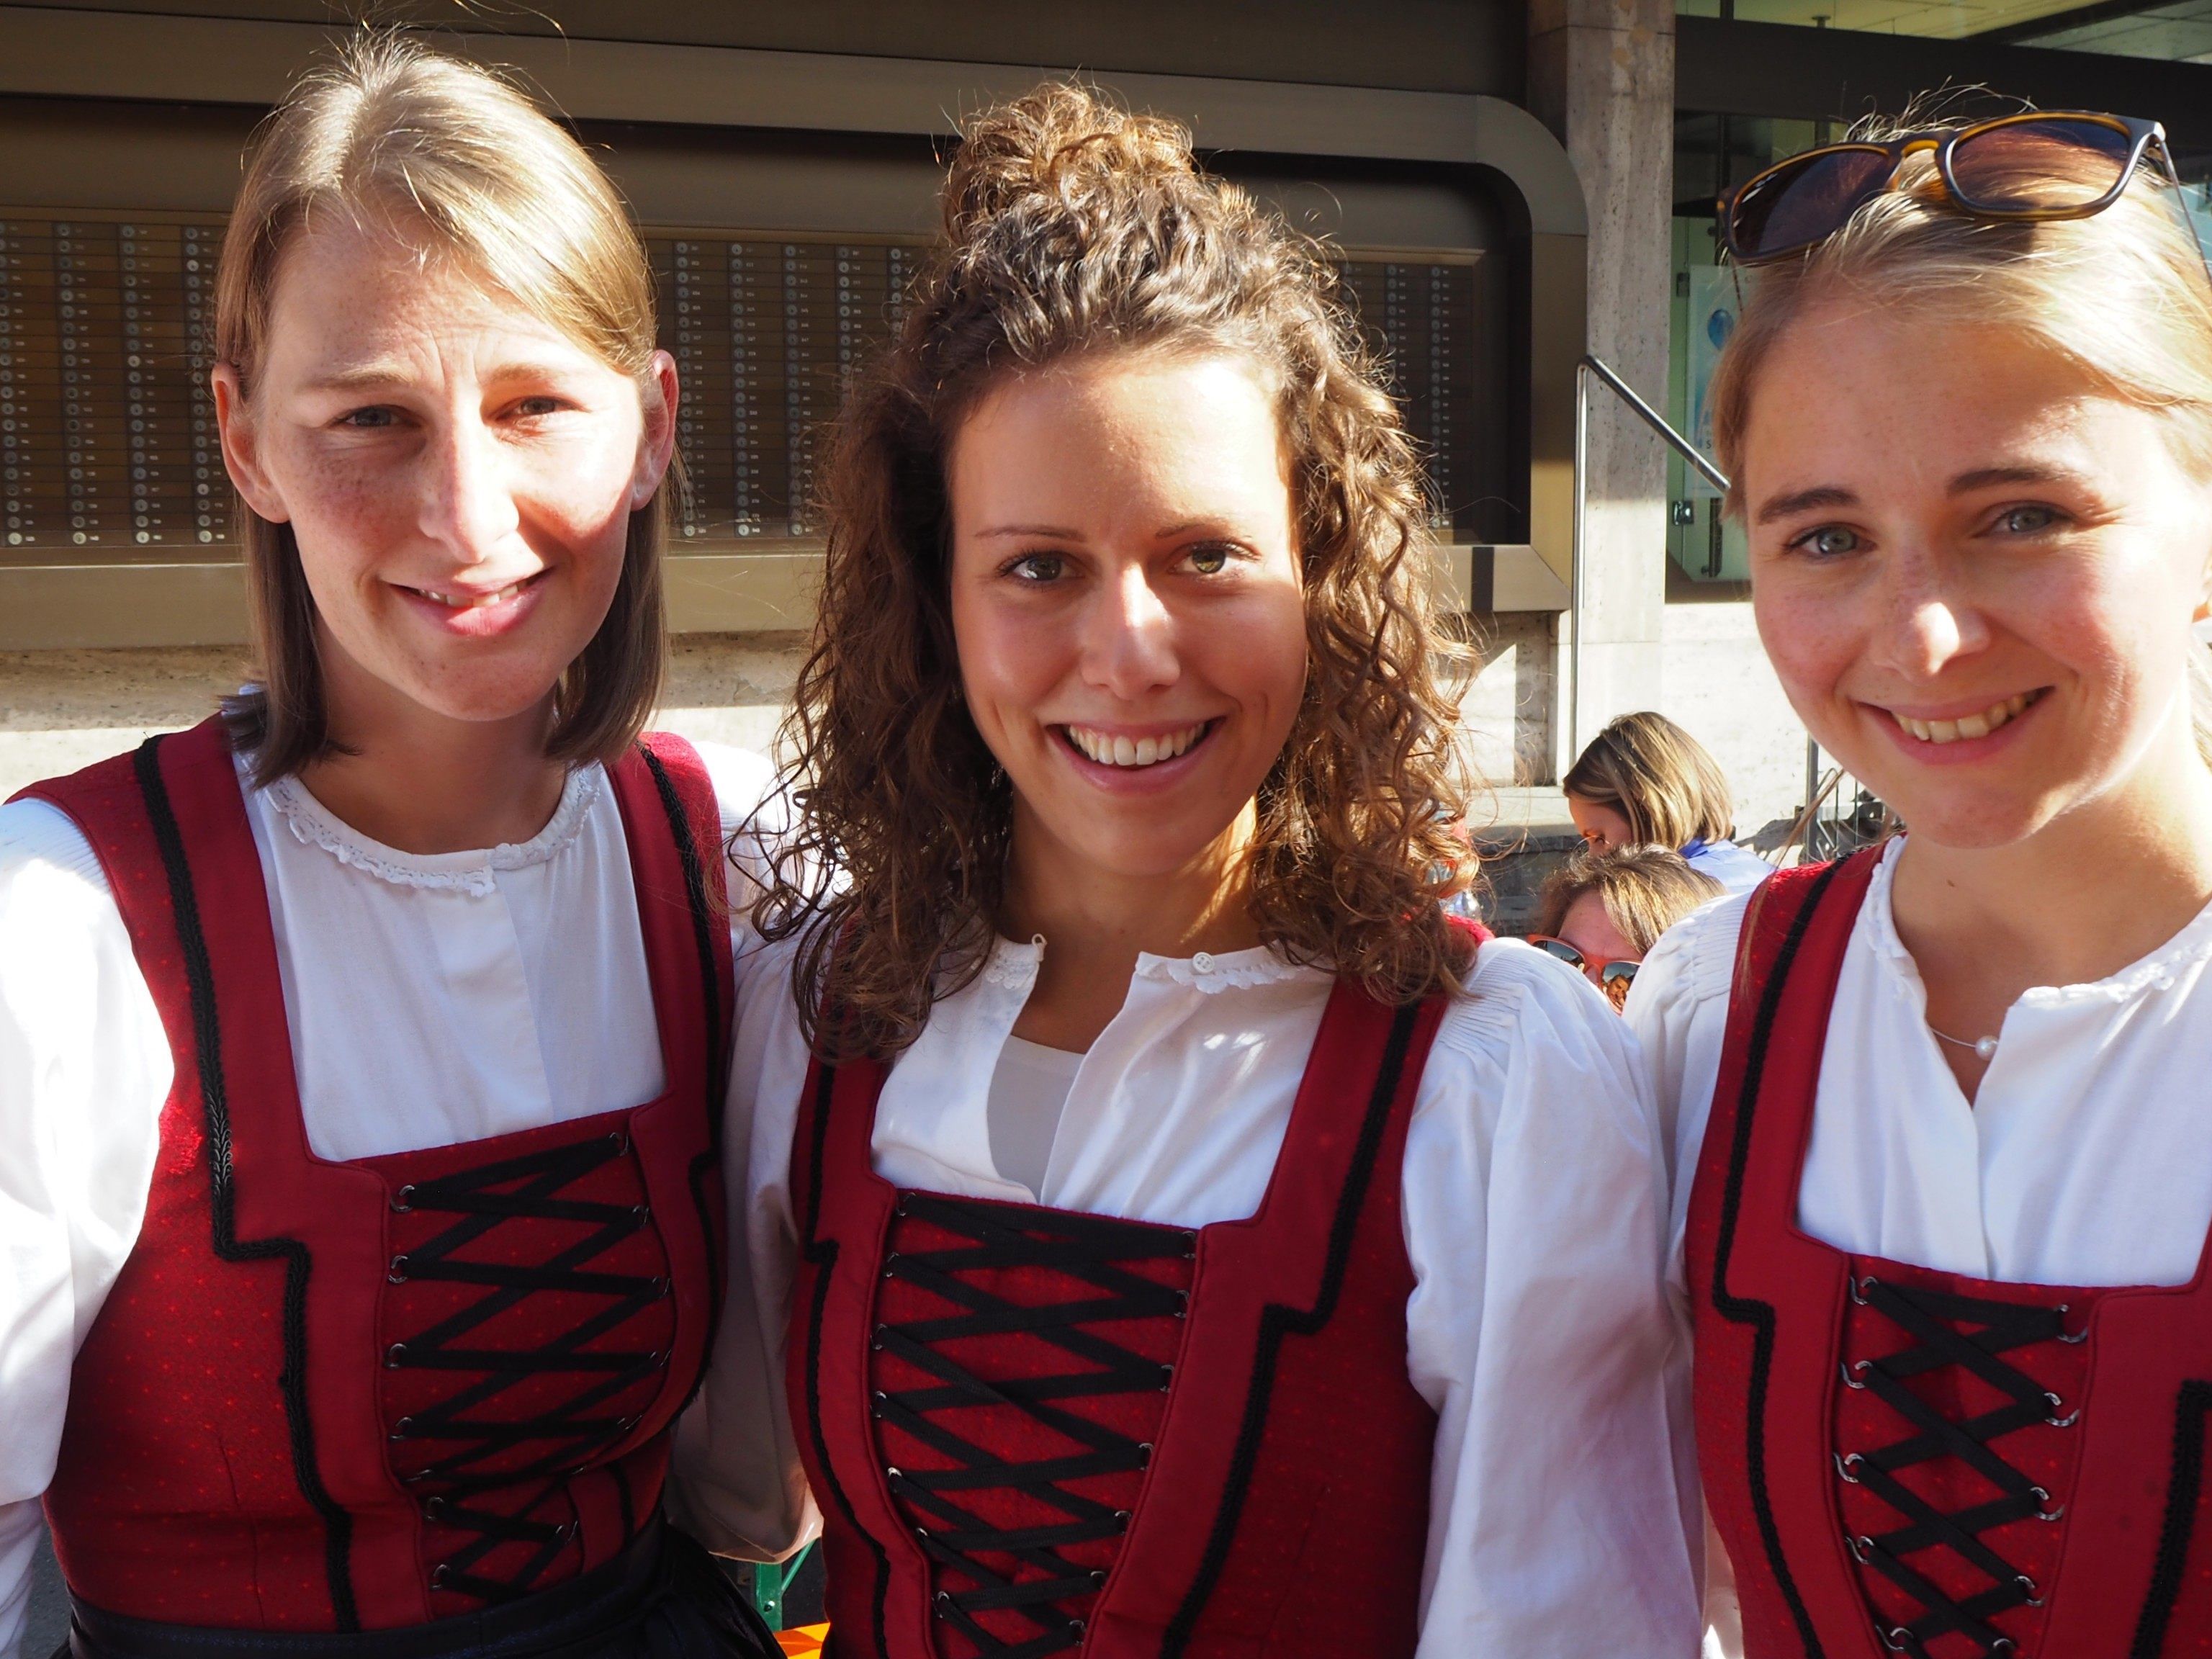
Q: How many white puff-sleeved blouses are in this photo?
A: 3